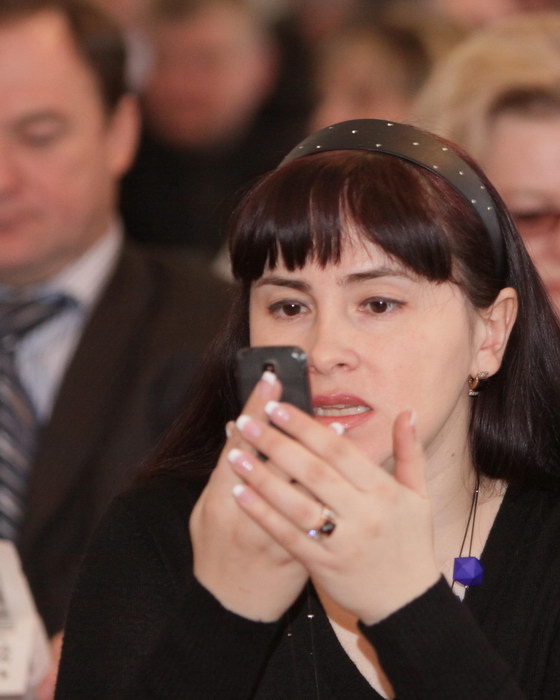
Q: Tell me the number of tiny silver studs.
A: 13